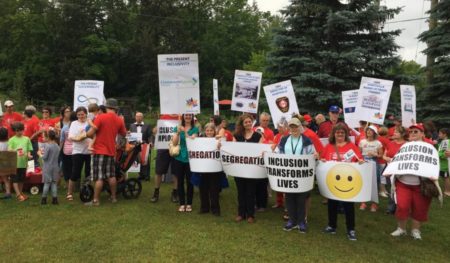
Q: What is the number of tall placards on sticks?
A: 8